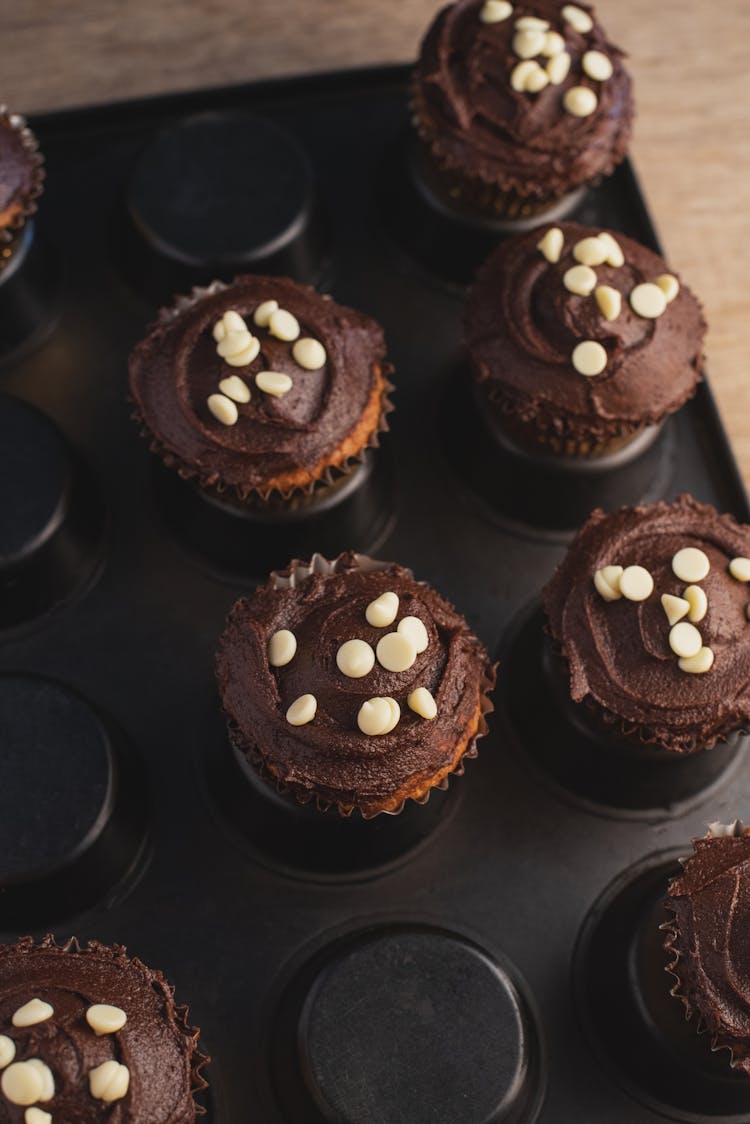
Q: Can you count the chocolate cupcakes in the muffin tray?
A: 8